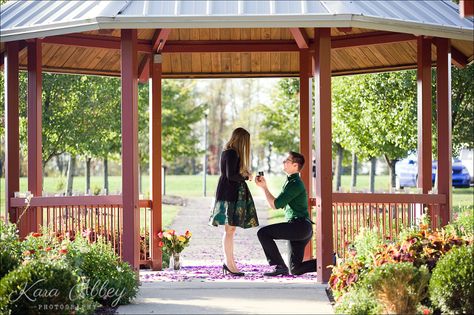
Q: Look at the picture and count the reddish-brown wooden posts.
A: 8